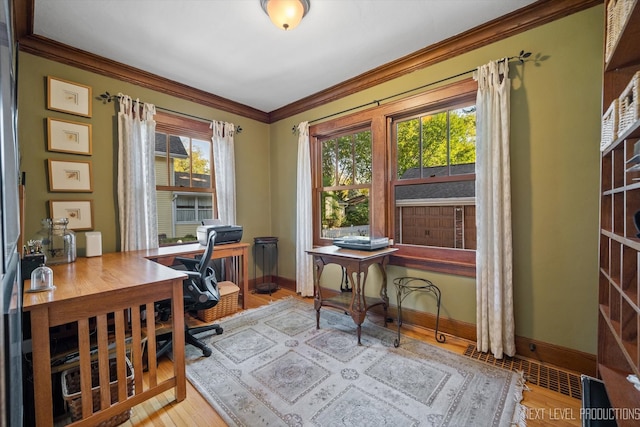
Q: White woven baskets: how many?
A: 3